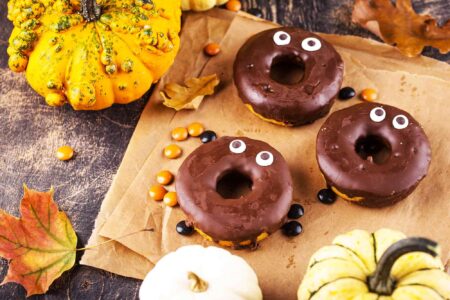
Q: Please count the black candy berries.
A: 6